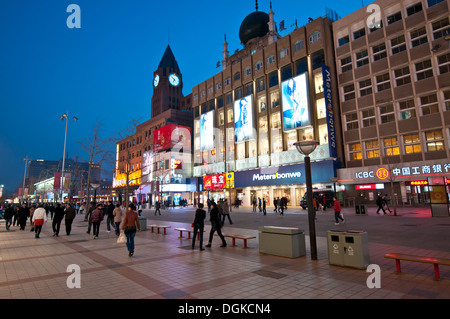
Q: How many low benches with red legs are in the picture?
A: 4